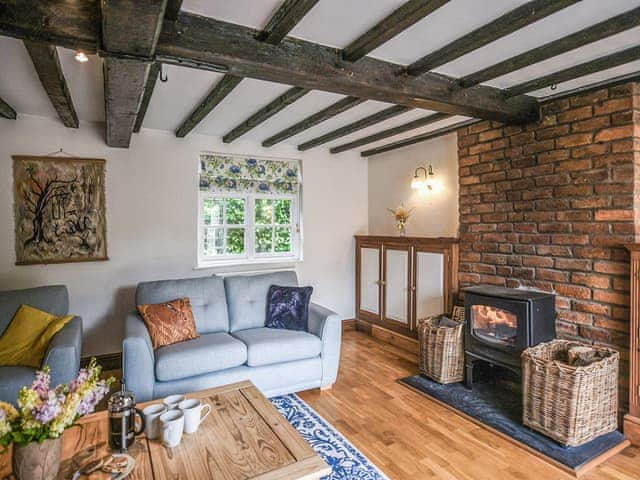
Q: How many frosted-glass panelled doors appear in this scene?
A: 3